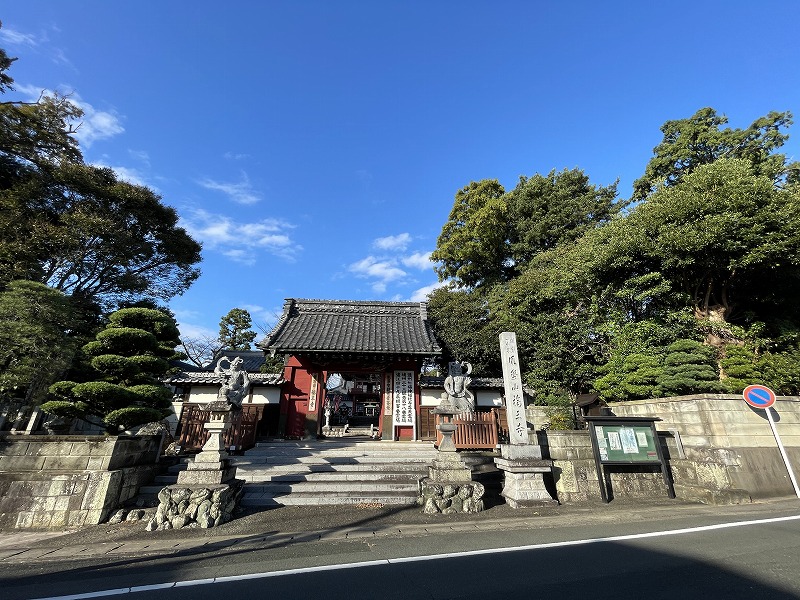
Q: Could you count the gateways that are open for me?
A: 1